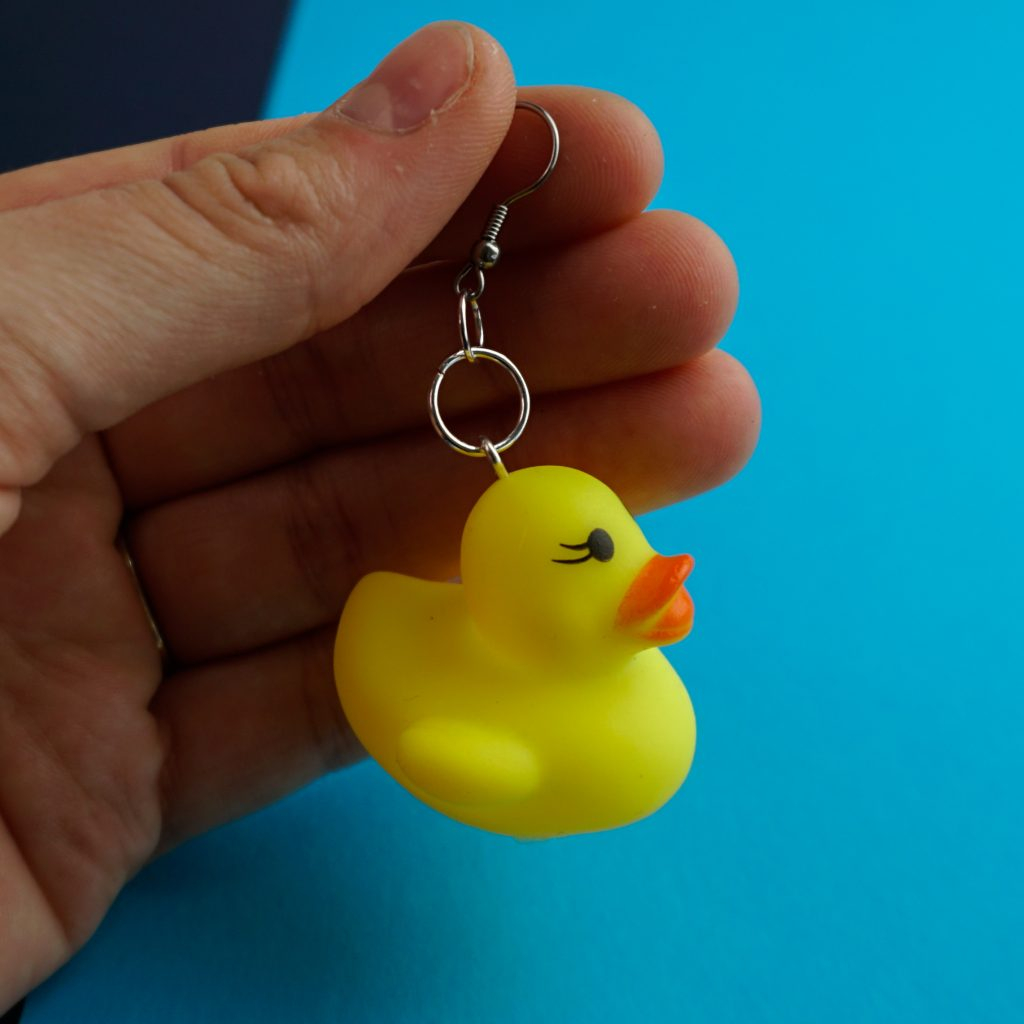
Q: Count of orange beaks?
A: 1